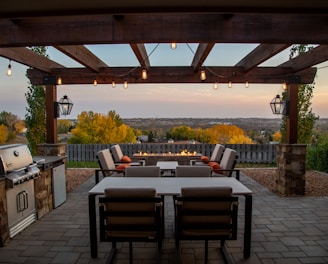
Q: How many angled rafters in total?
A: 6